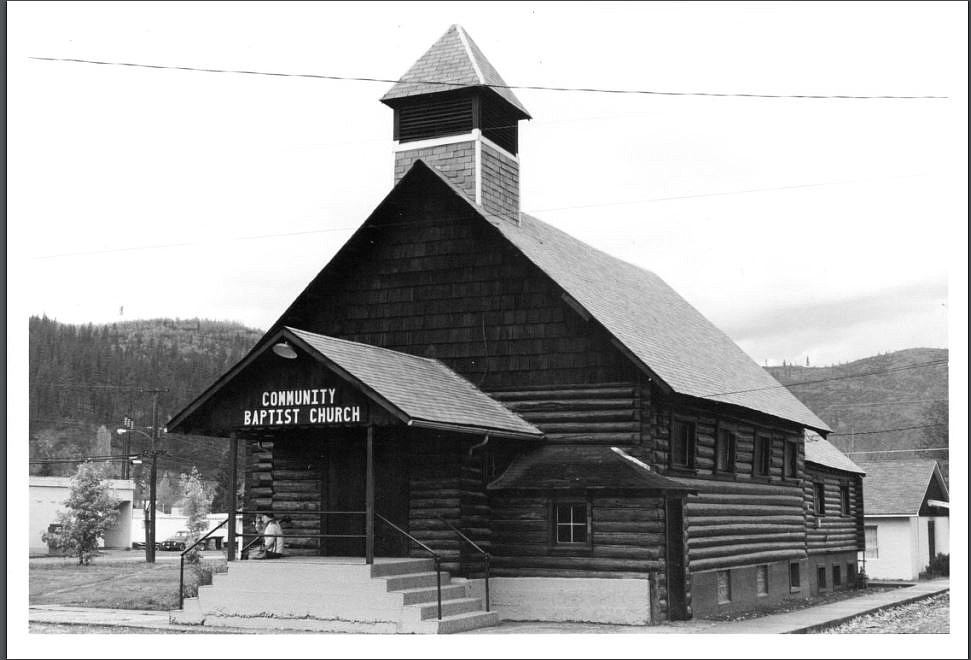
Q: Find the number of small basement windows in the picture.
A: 6